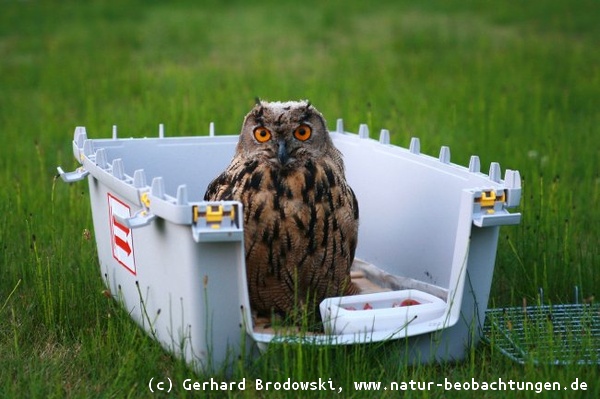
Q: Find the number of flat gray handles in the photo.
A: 4